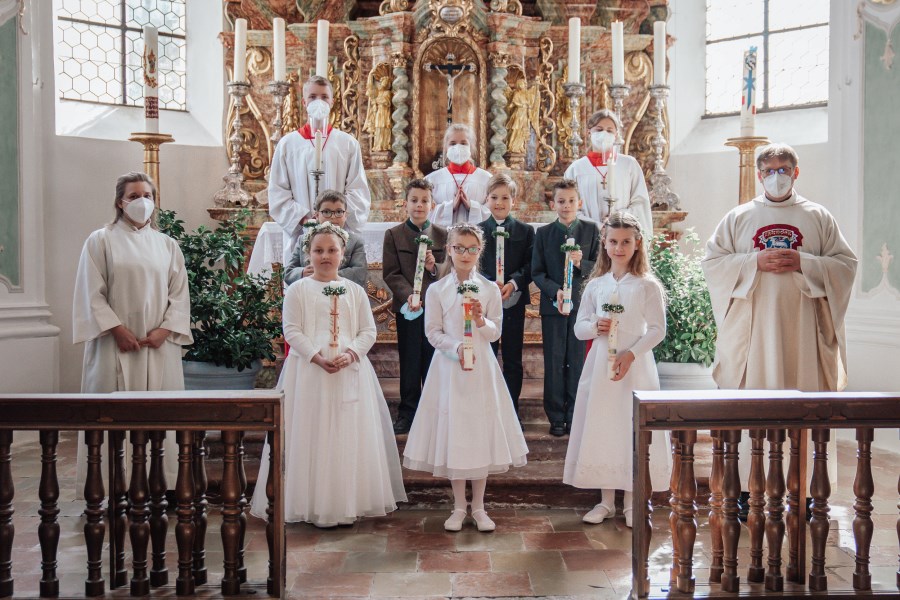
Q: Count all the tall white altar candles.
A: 6